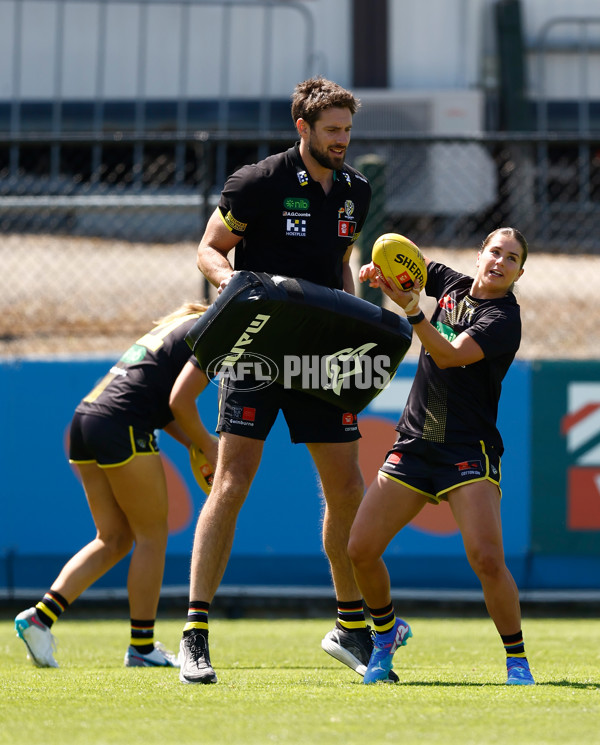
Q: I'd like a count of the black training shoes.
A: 2